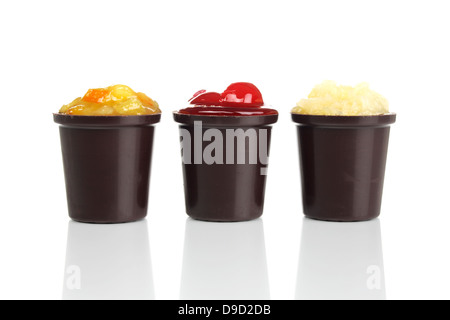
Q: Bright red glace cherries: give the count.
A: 2